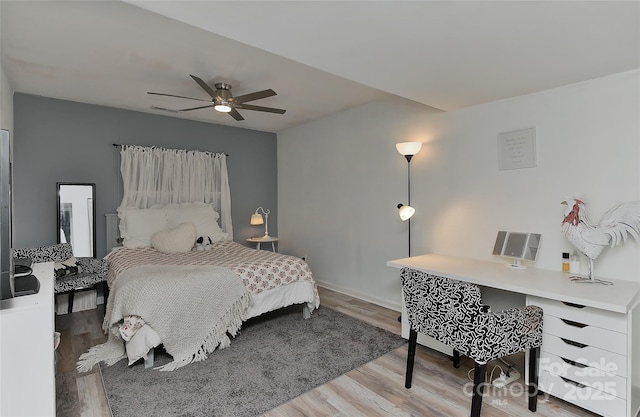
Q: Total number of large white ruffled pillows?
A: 2